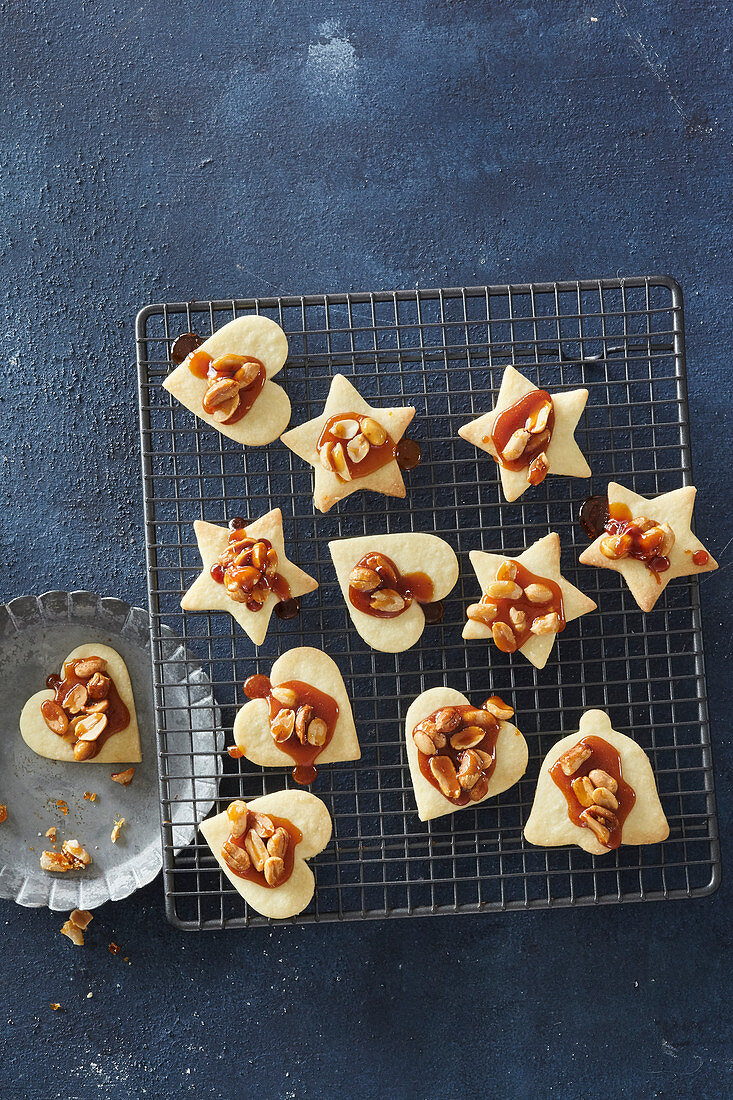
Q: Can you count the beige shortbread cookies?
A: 12